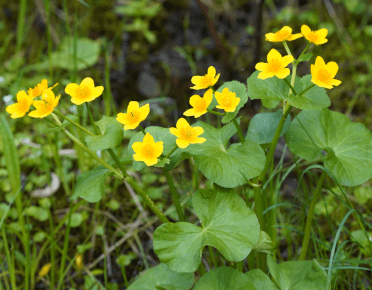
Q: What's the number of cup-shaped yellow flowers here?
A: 14